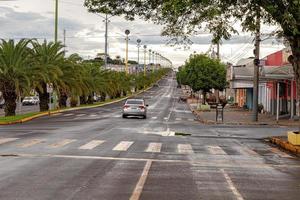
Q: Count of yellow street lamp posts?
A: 2